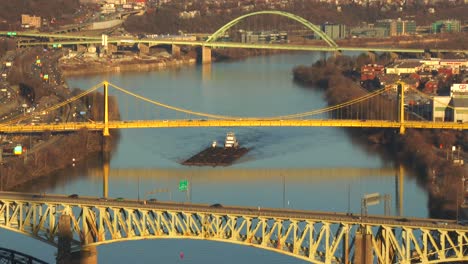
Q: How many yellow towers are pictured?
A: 2